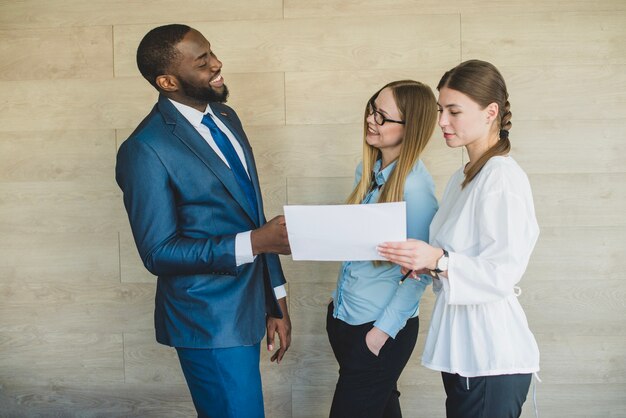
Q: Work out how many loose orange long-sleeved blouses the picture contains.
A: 0